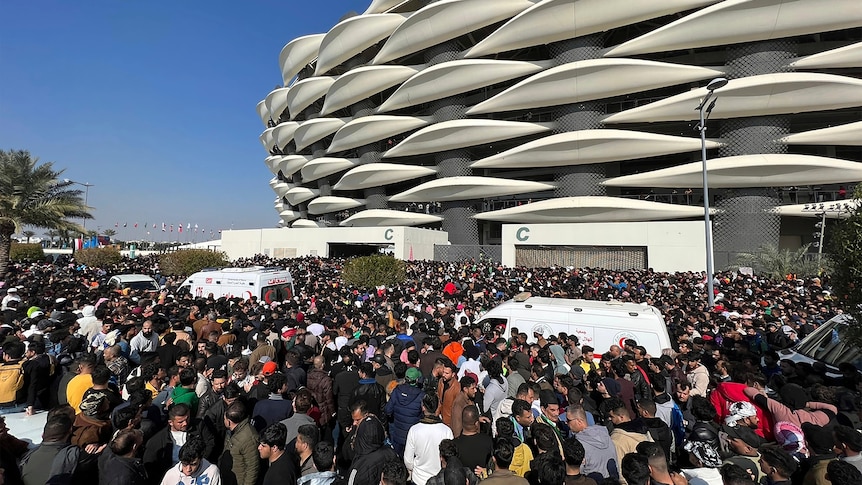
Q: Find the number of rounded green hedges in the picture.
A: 4